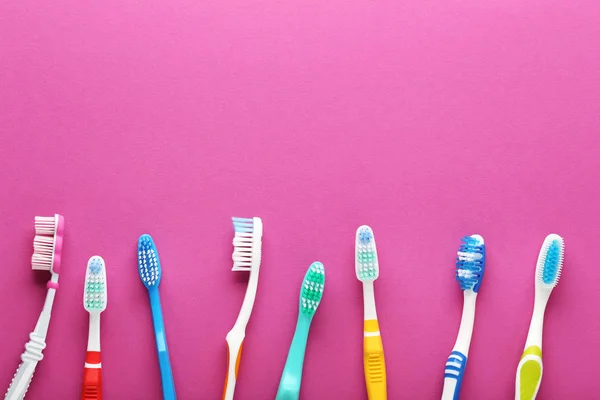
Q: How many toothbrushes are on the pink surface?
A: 8